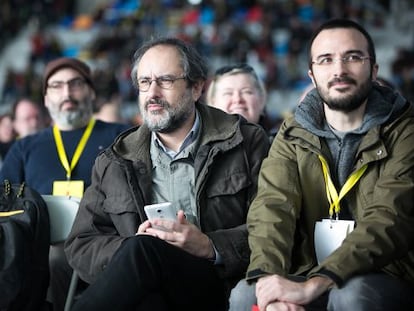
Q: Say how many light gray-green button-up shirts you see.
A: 1